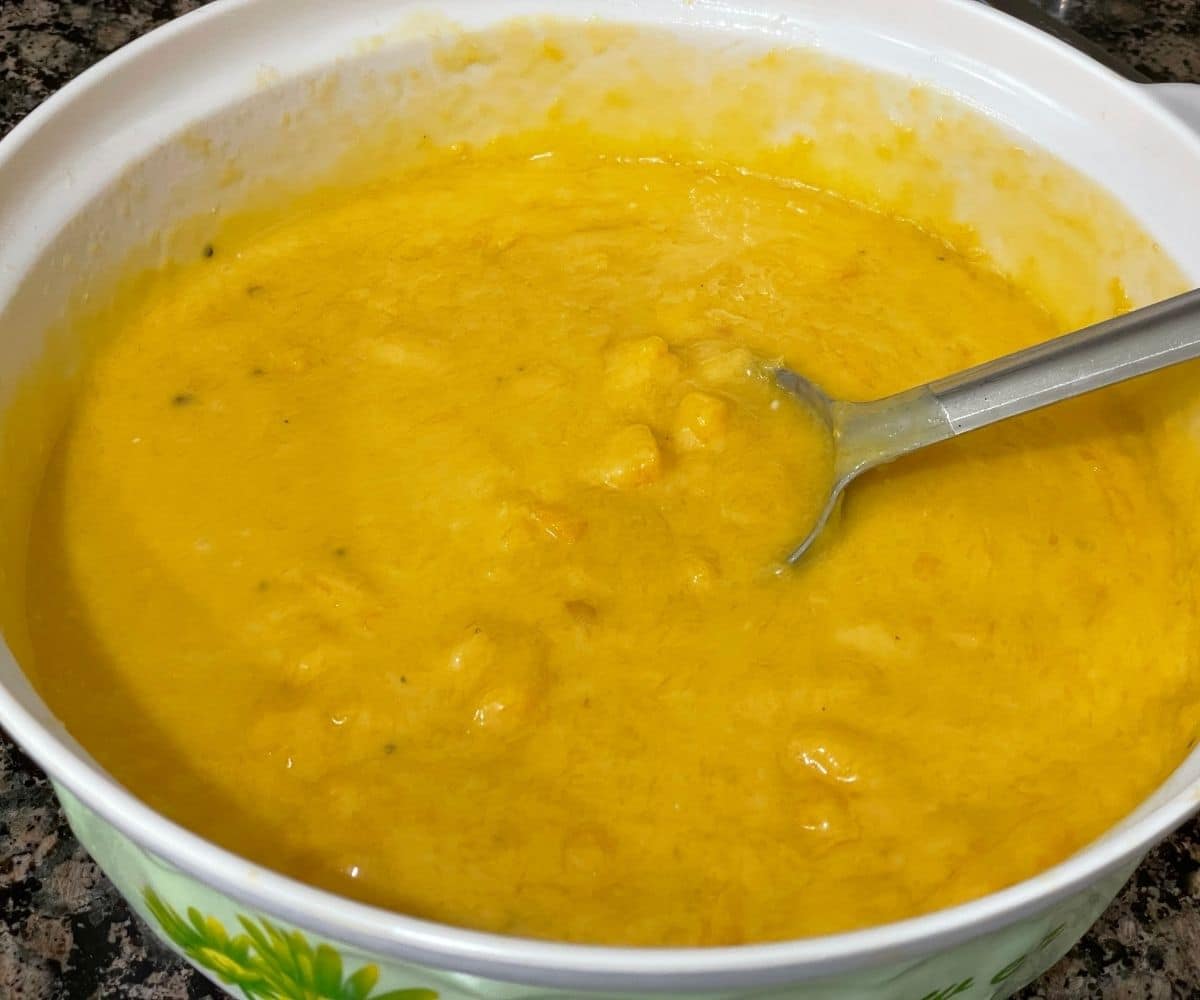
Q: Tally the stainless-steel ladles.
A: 1